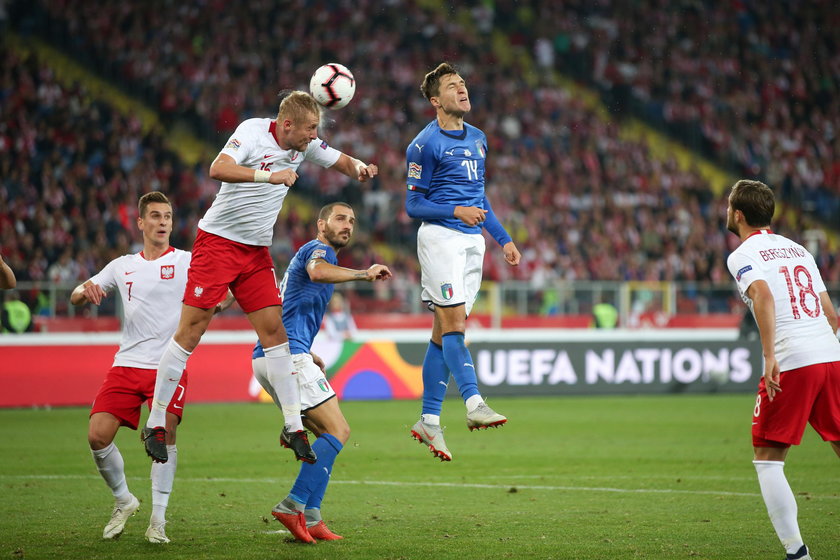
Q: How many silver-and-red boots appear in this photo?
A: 2